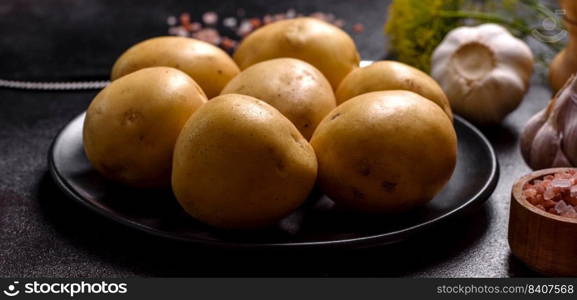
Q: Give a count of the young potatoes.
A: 7